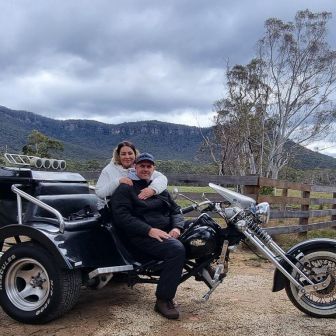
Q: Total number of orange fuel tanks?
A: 0